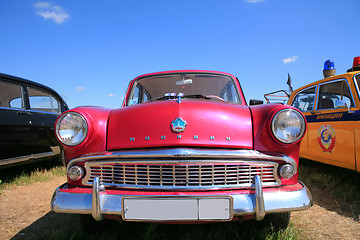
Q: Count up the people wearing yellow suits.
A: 0